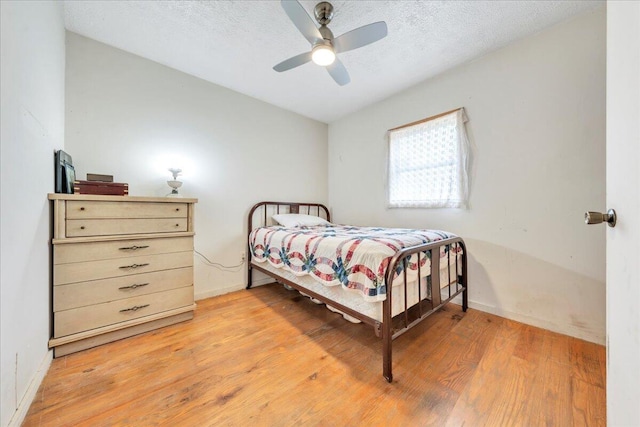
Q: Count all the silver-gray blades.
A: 4